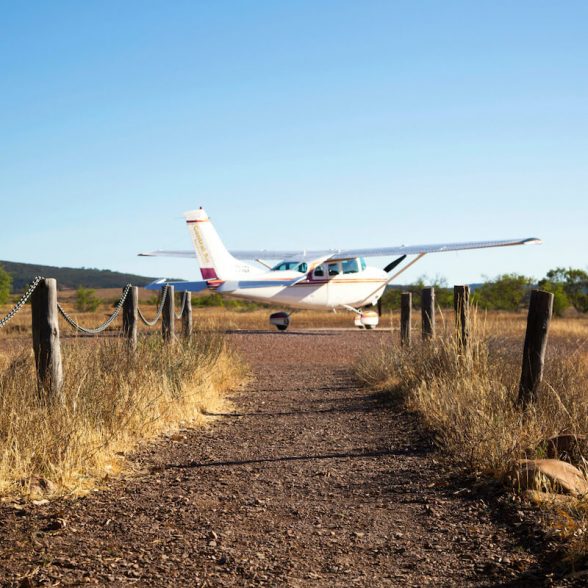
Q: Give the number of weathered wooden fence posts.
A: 8